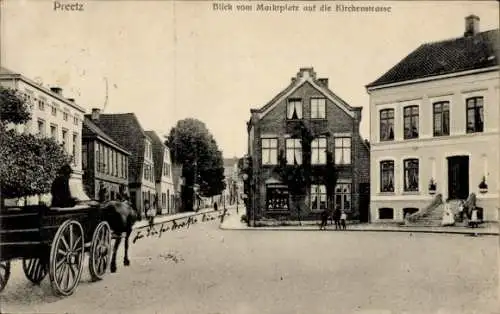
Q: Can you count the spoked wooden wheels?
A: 4